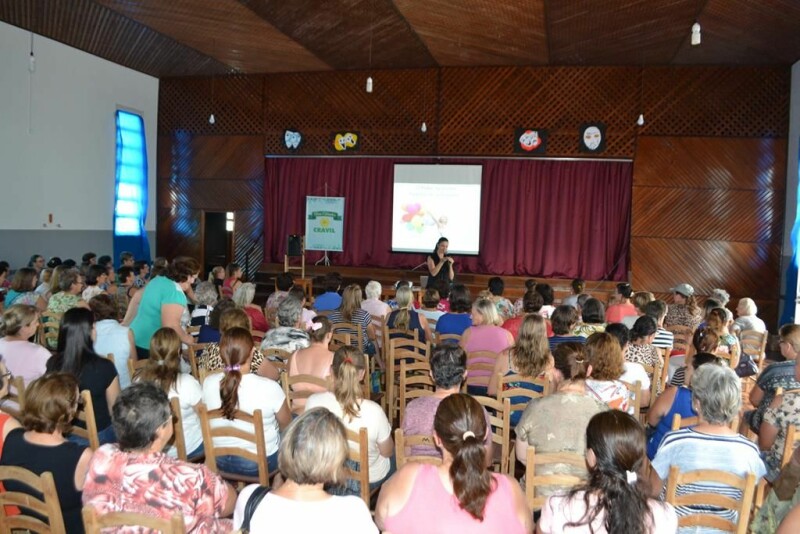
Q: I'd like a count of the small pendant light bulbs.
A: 6